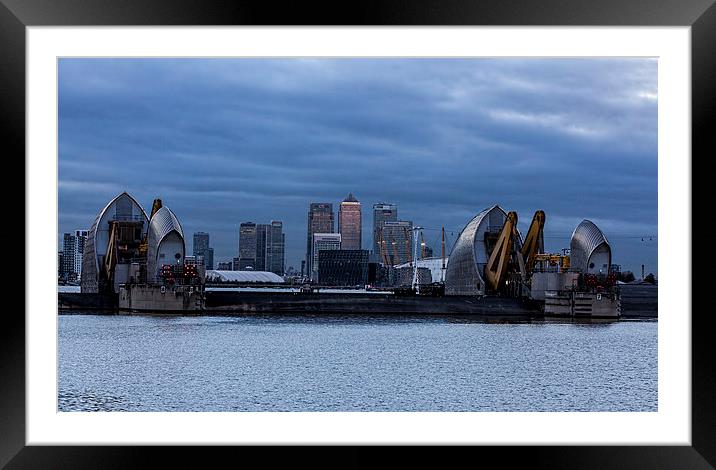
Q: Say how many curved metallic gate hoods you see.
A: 4